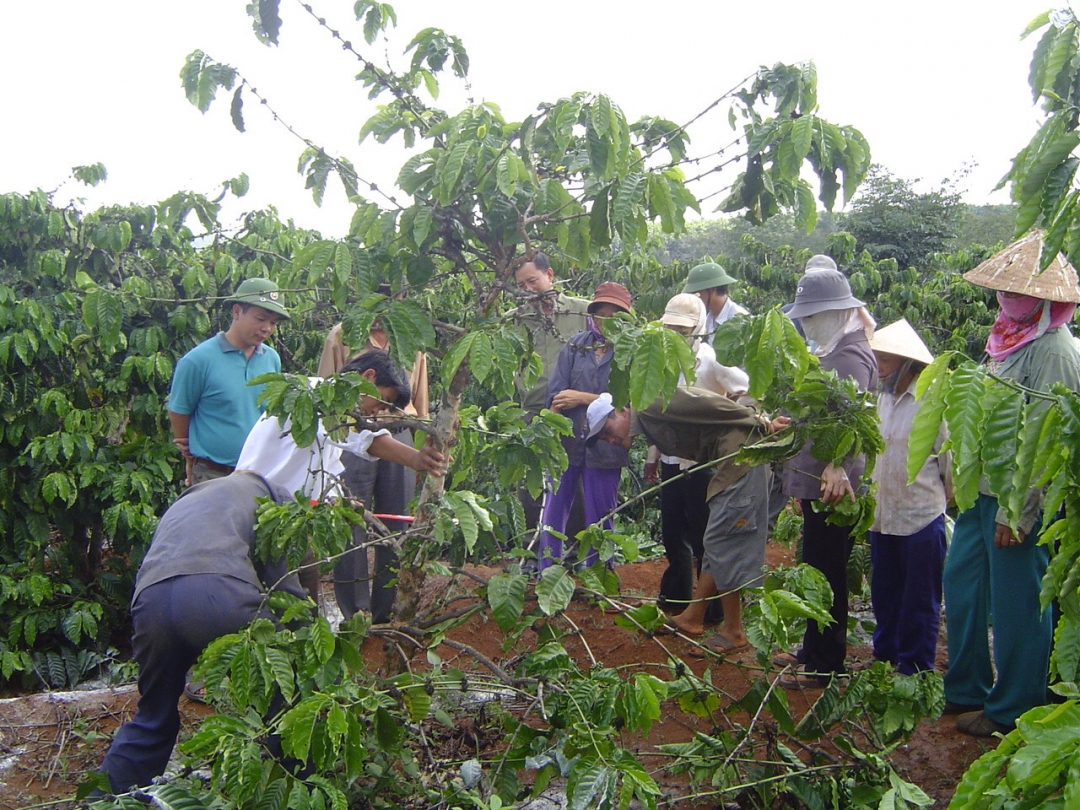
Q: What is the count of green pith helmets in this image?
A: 2